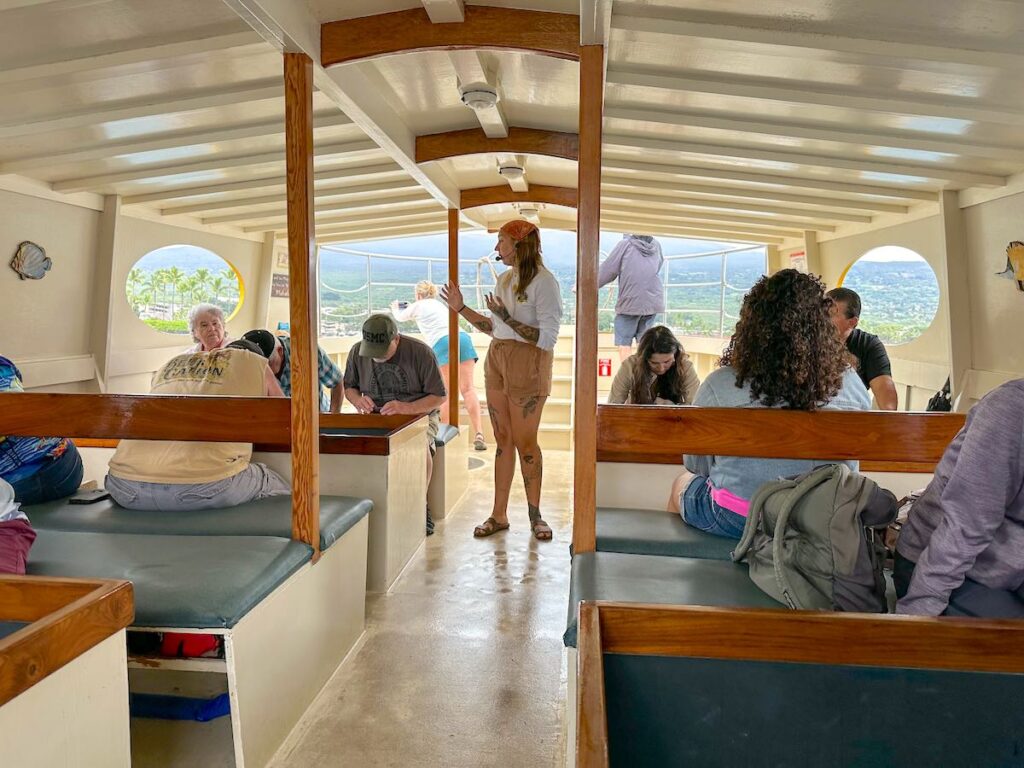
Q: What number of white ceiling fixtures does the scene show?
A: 3